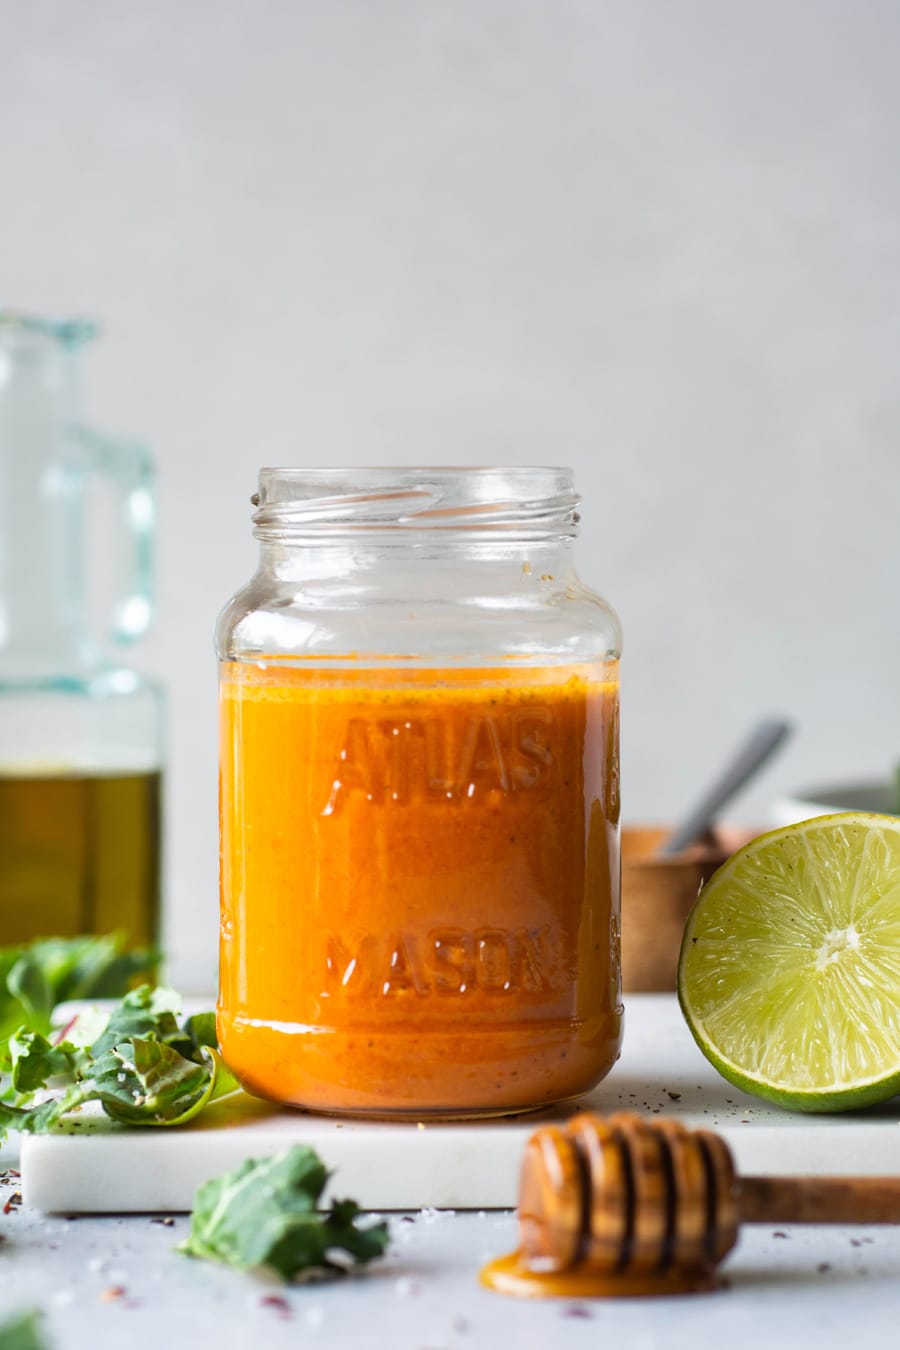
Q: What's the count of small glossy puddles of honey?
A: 1